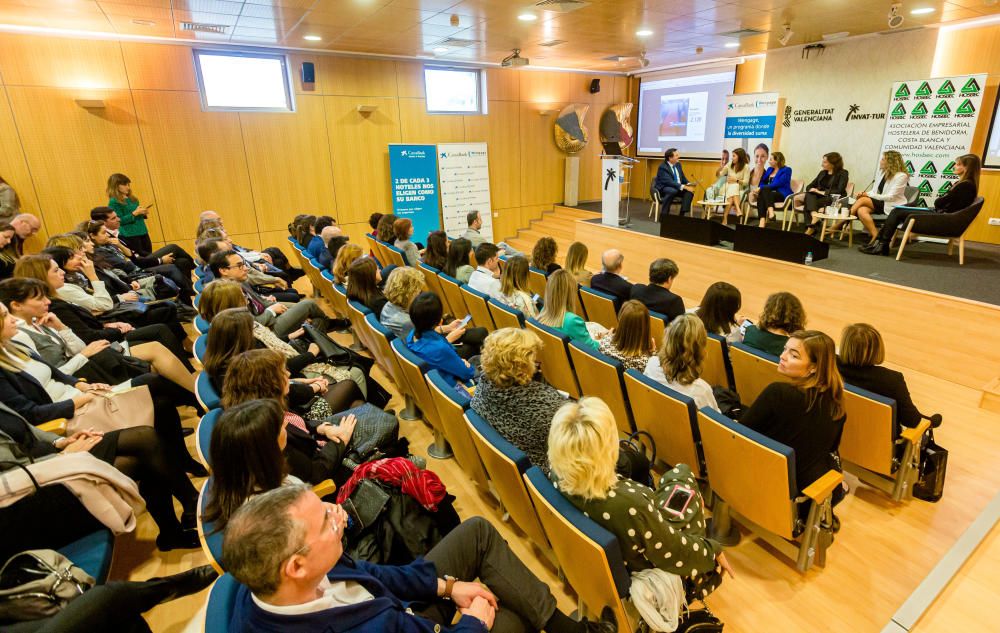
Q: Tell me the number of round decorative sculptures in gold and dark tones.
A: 2